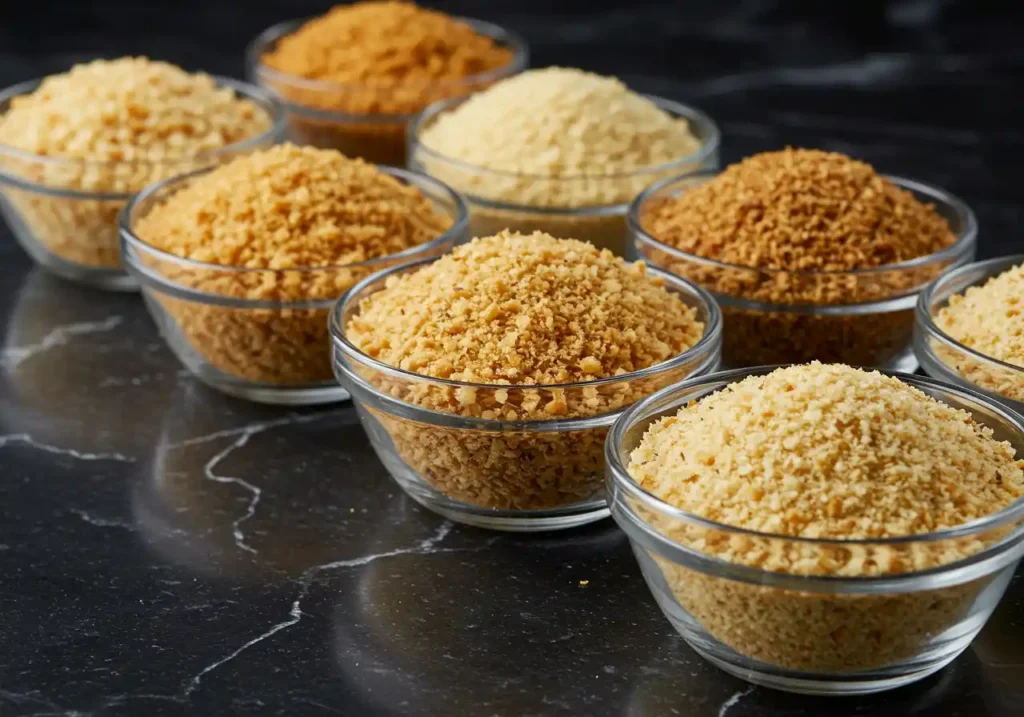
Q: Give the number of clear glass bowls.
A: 8